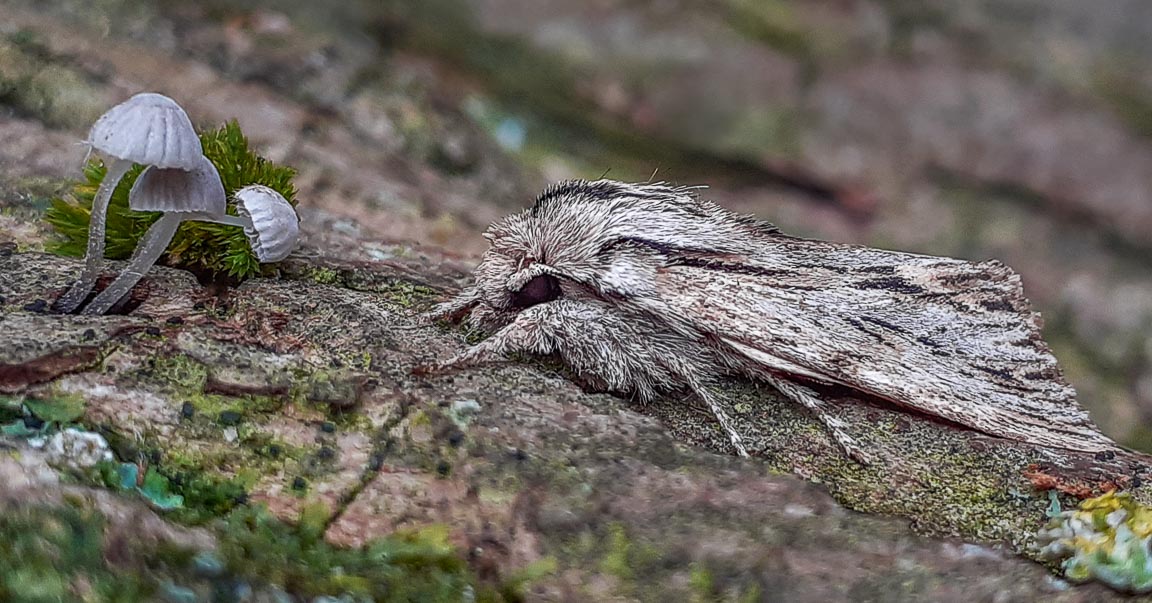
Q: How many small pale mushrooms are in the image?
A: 3